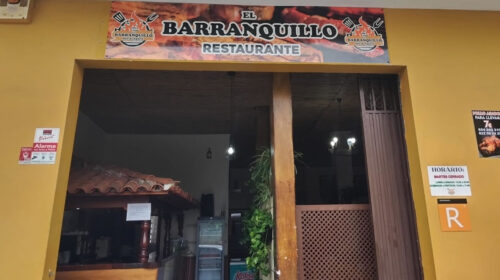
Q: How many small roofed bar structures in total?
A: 1